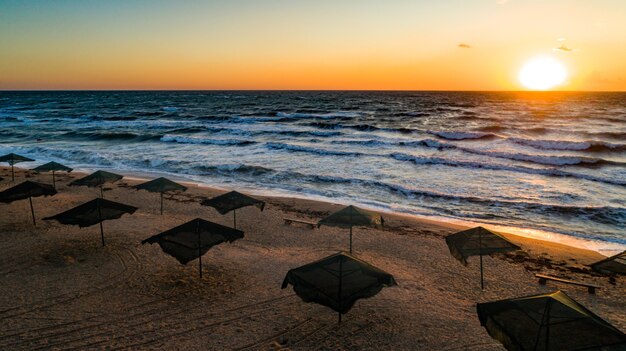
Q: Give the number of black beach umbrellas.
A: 13